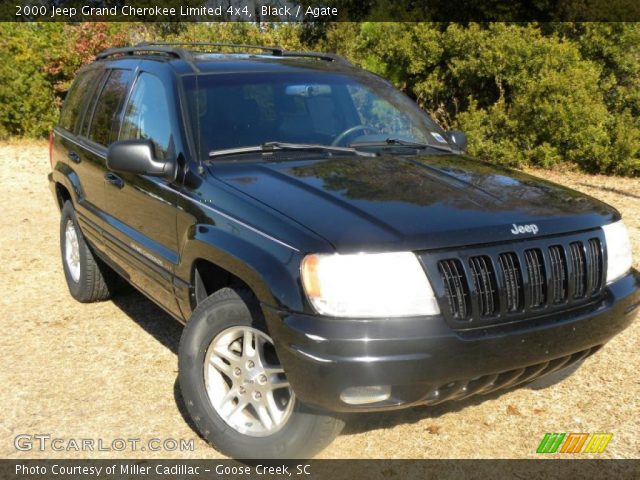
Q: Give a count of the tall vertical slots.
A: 7